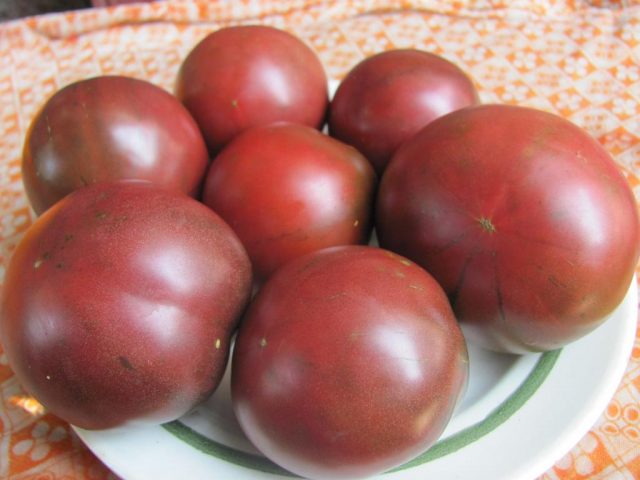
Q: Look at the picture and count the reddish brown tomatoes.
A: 7